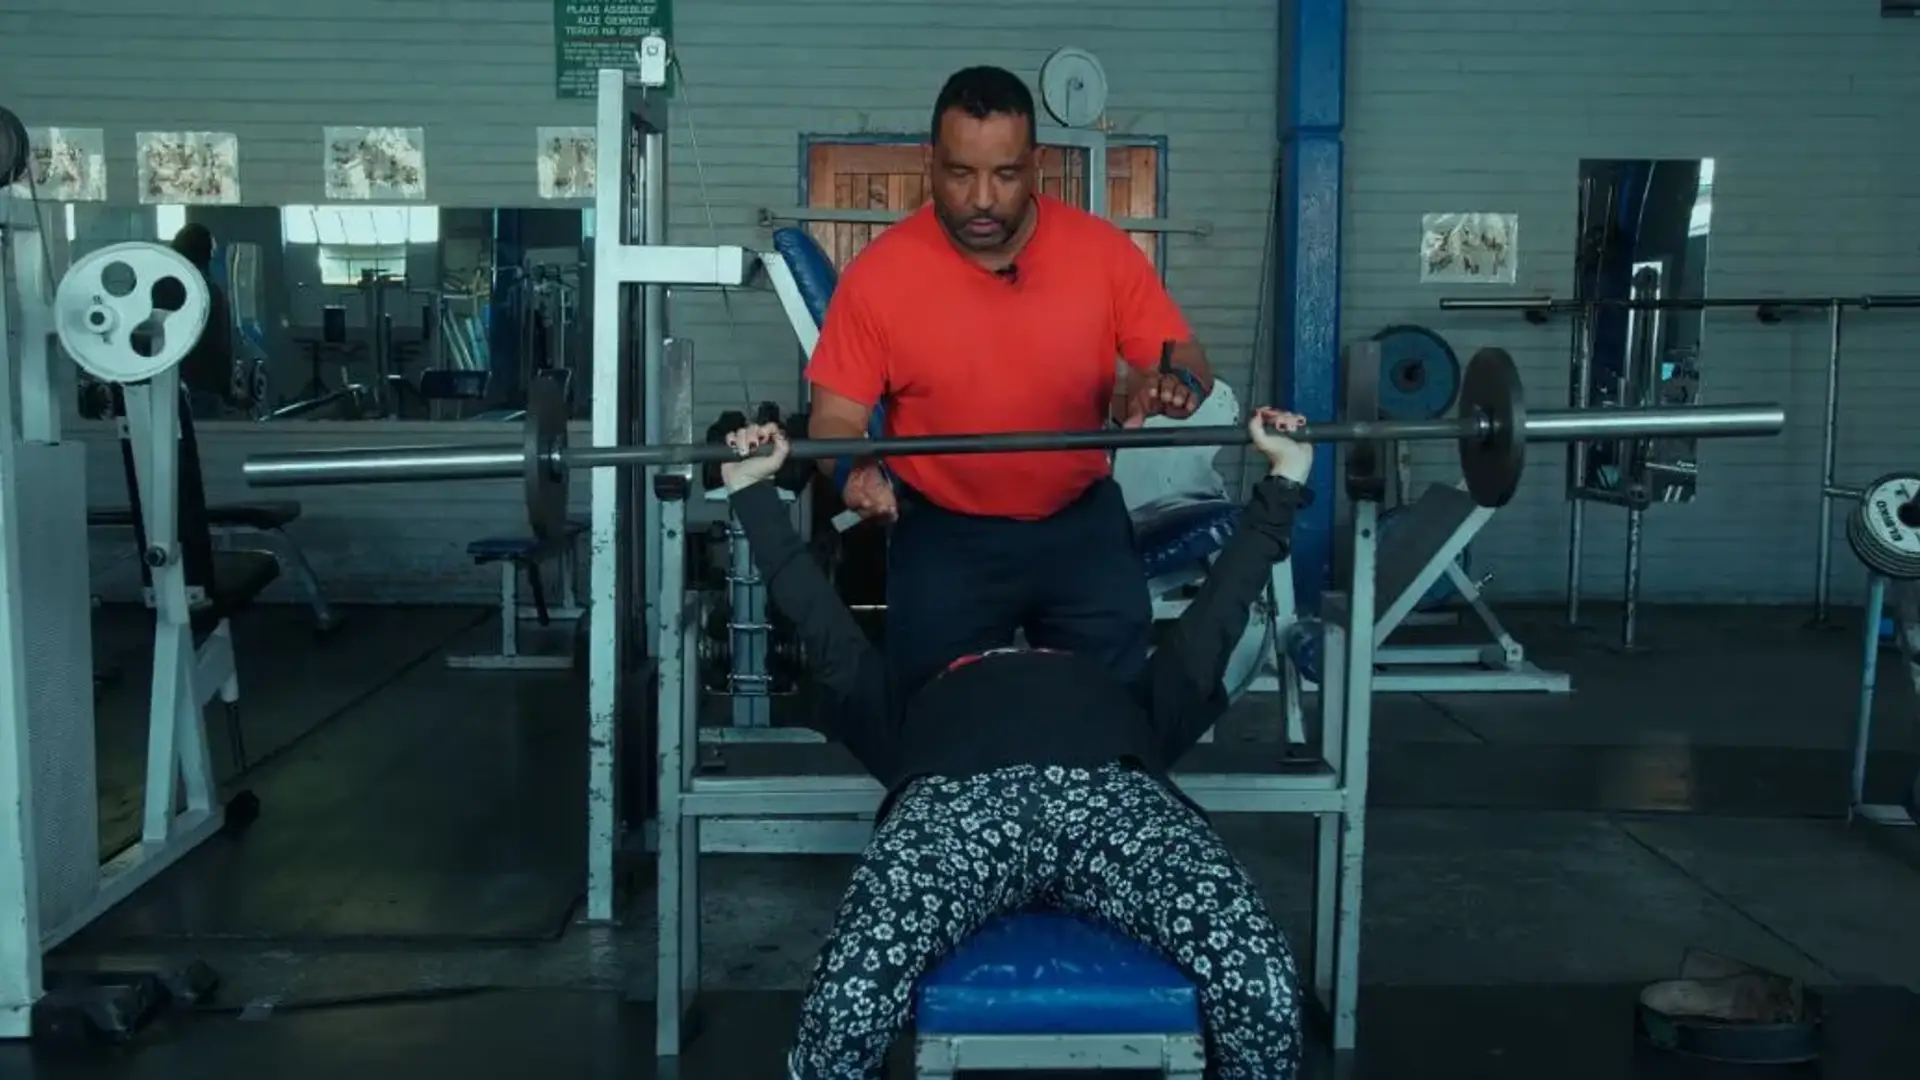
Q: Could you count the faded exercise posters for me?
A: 5